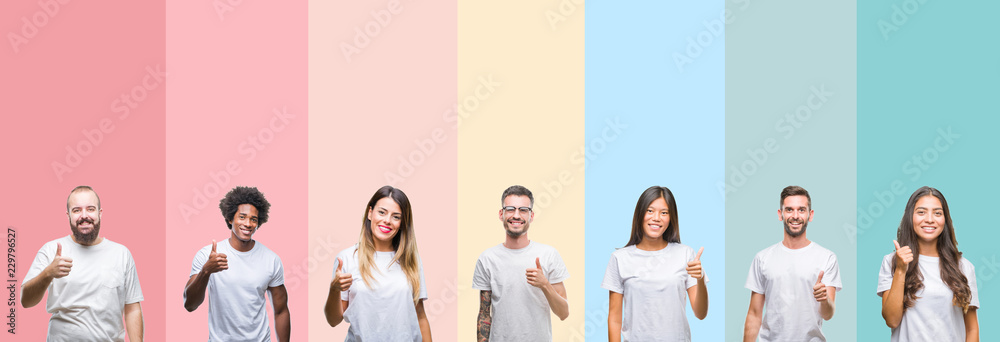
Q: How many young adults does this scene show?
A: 7